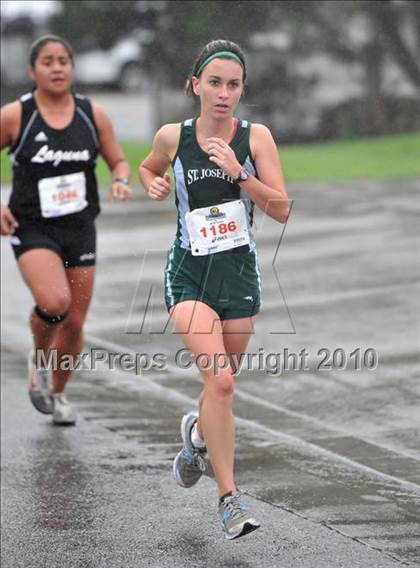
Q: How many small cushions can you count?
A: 0